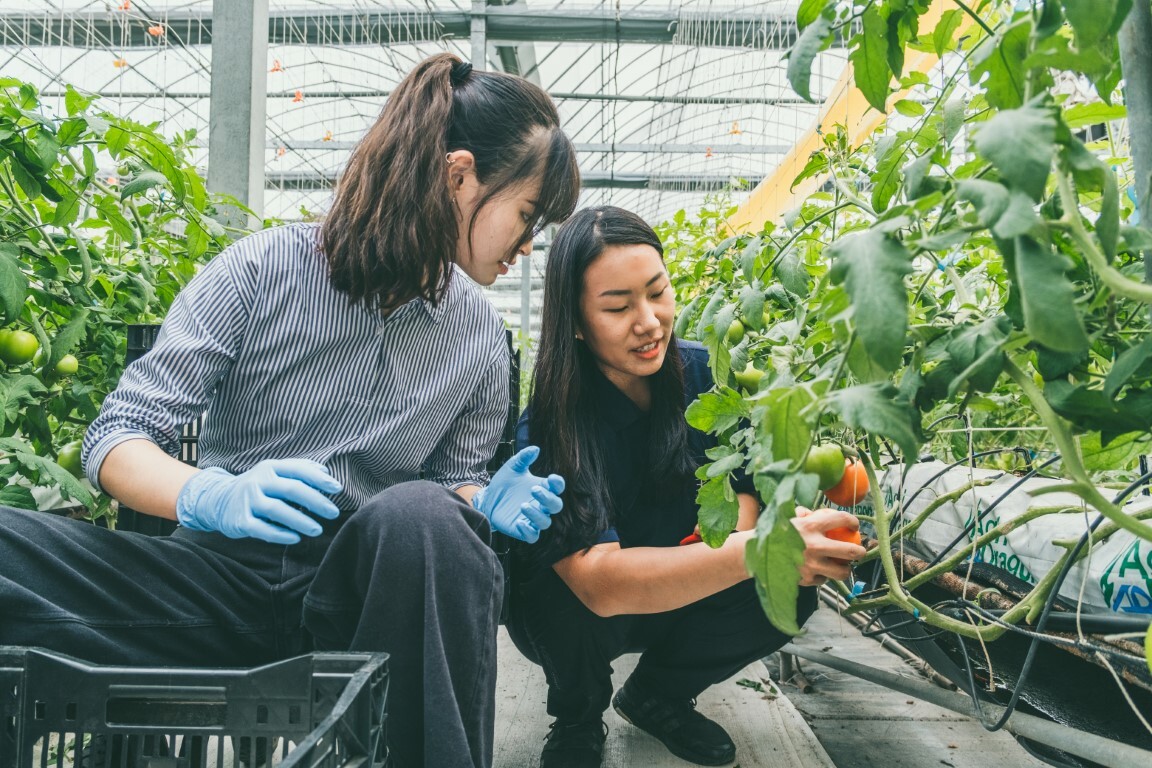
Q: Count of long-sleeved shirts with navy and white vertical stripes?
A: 1